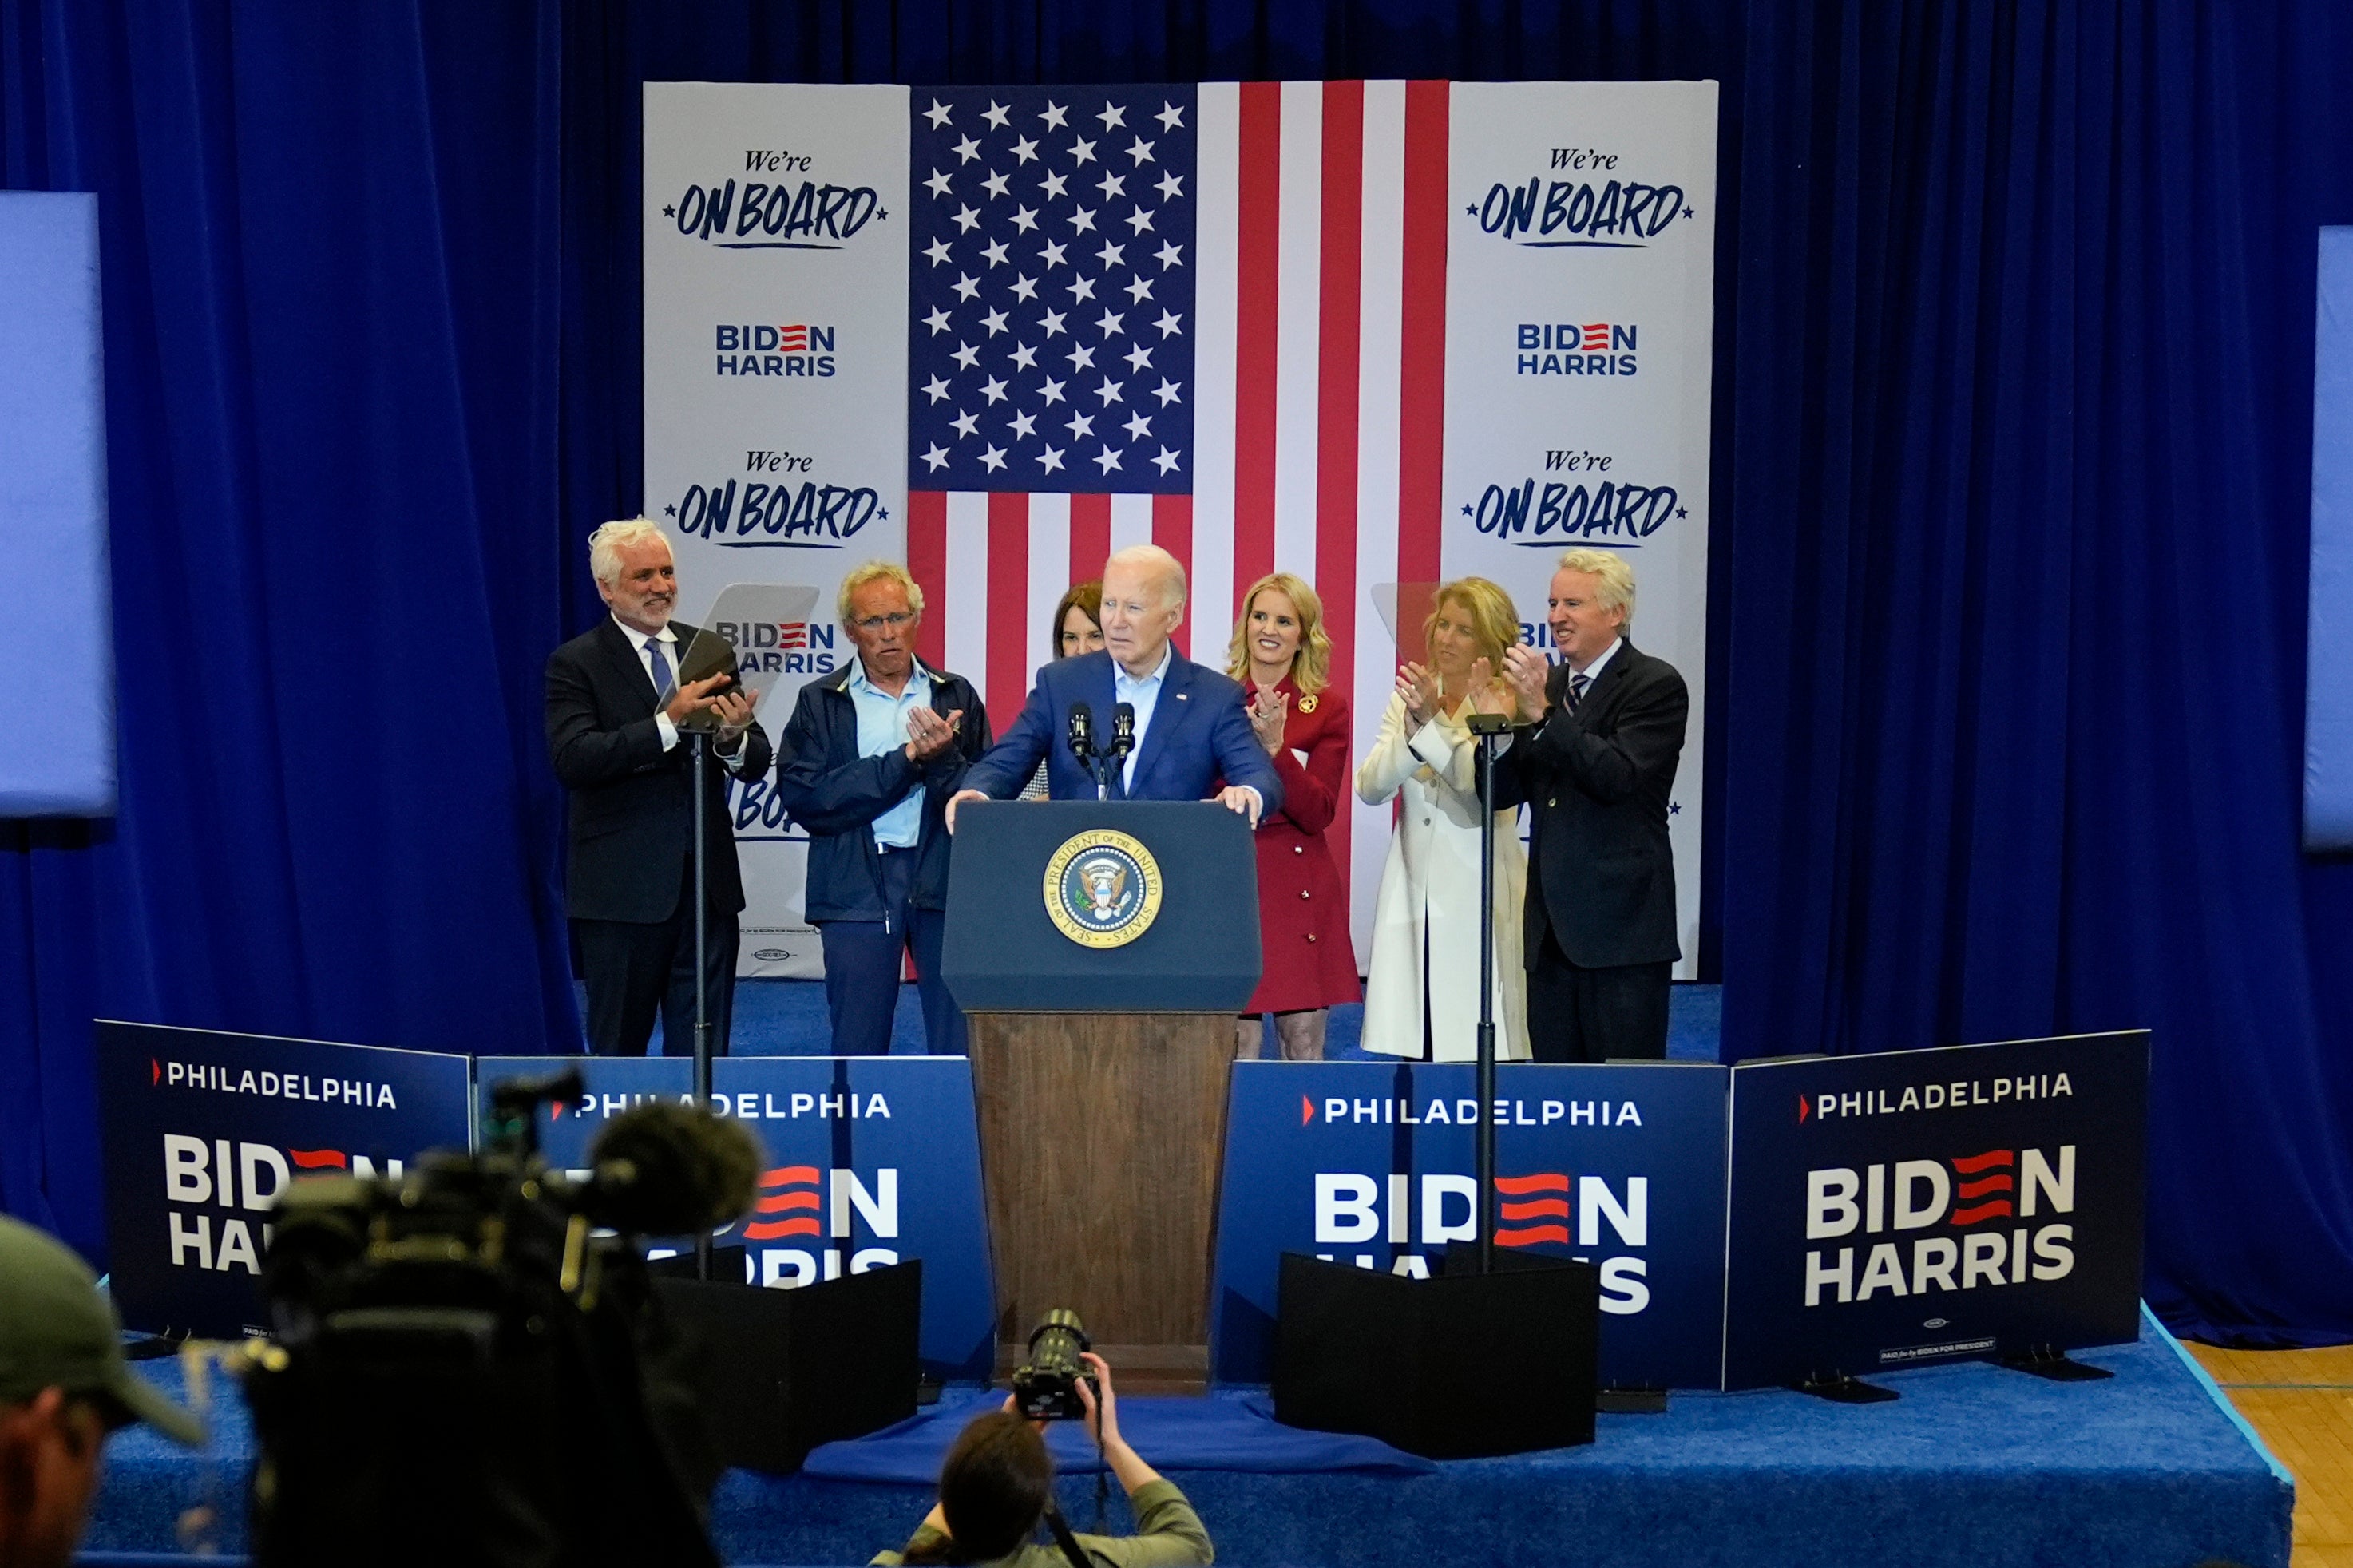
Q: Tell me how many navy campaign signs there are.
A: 4